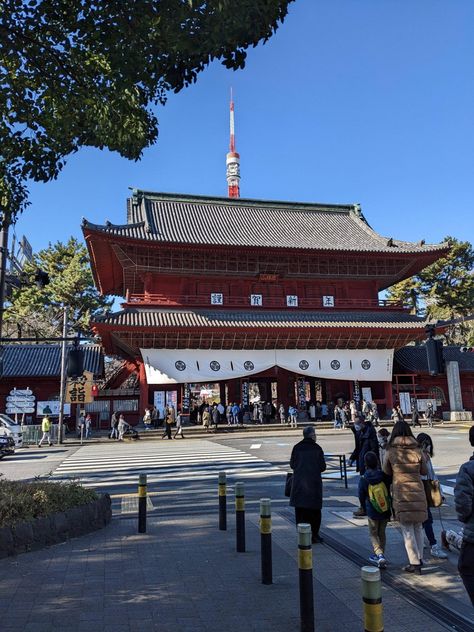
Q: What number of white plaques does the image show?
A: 4